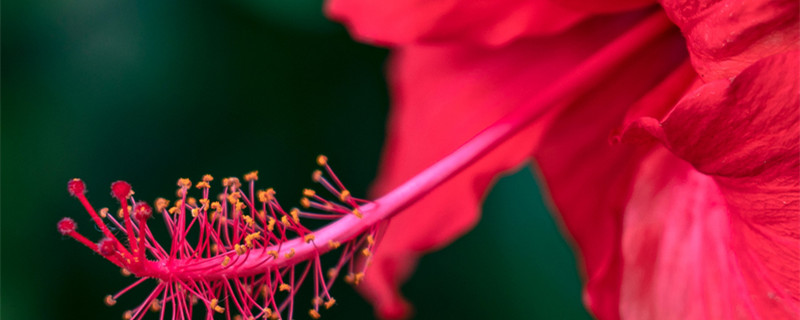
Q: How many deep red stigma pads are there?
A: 5